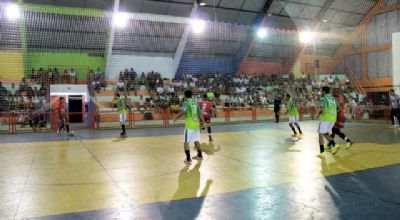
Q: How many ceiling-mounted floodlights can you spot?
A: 5